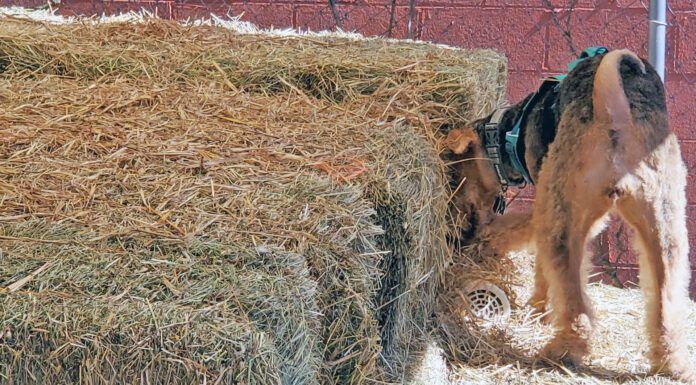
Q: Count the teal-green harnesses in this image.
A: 1